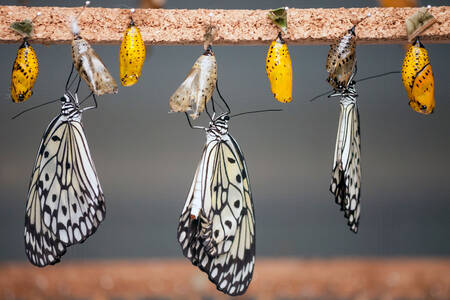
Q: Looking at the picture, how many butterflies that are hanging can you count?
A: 3